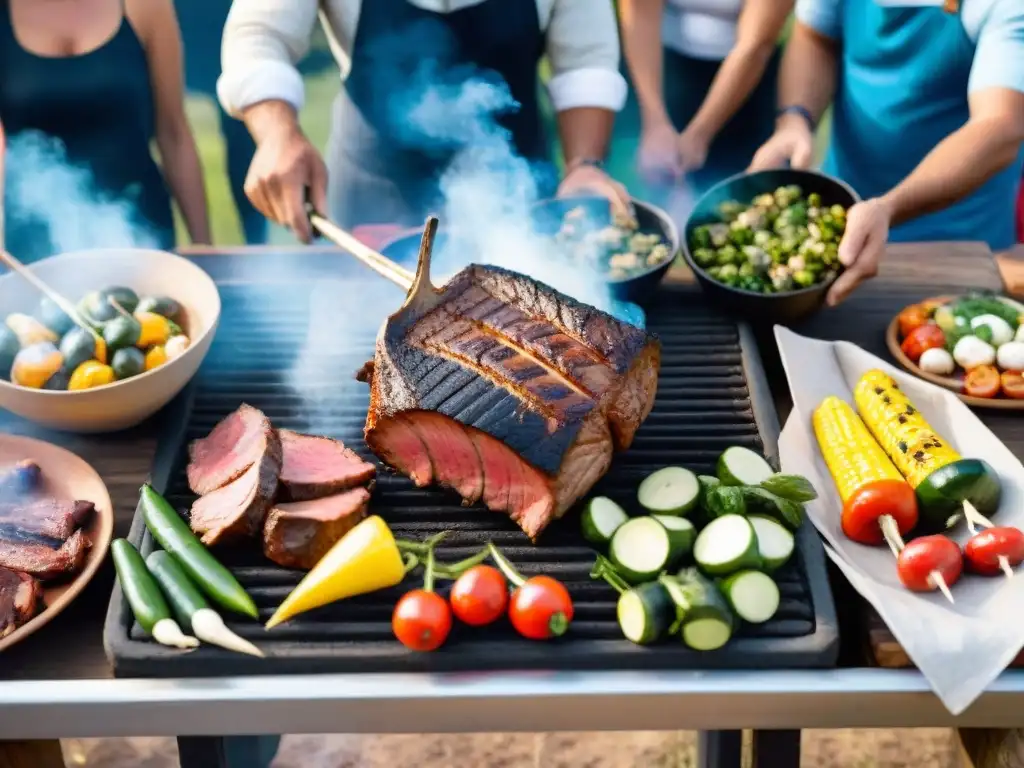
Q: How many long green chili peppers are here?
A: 3